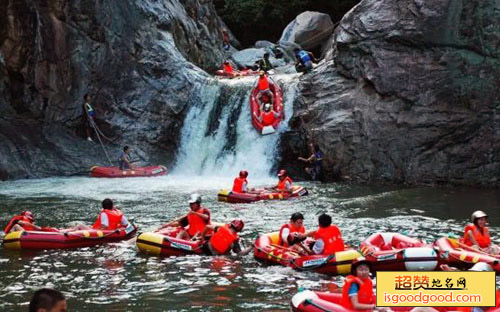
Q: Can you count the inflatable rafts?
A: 10